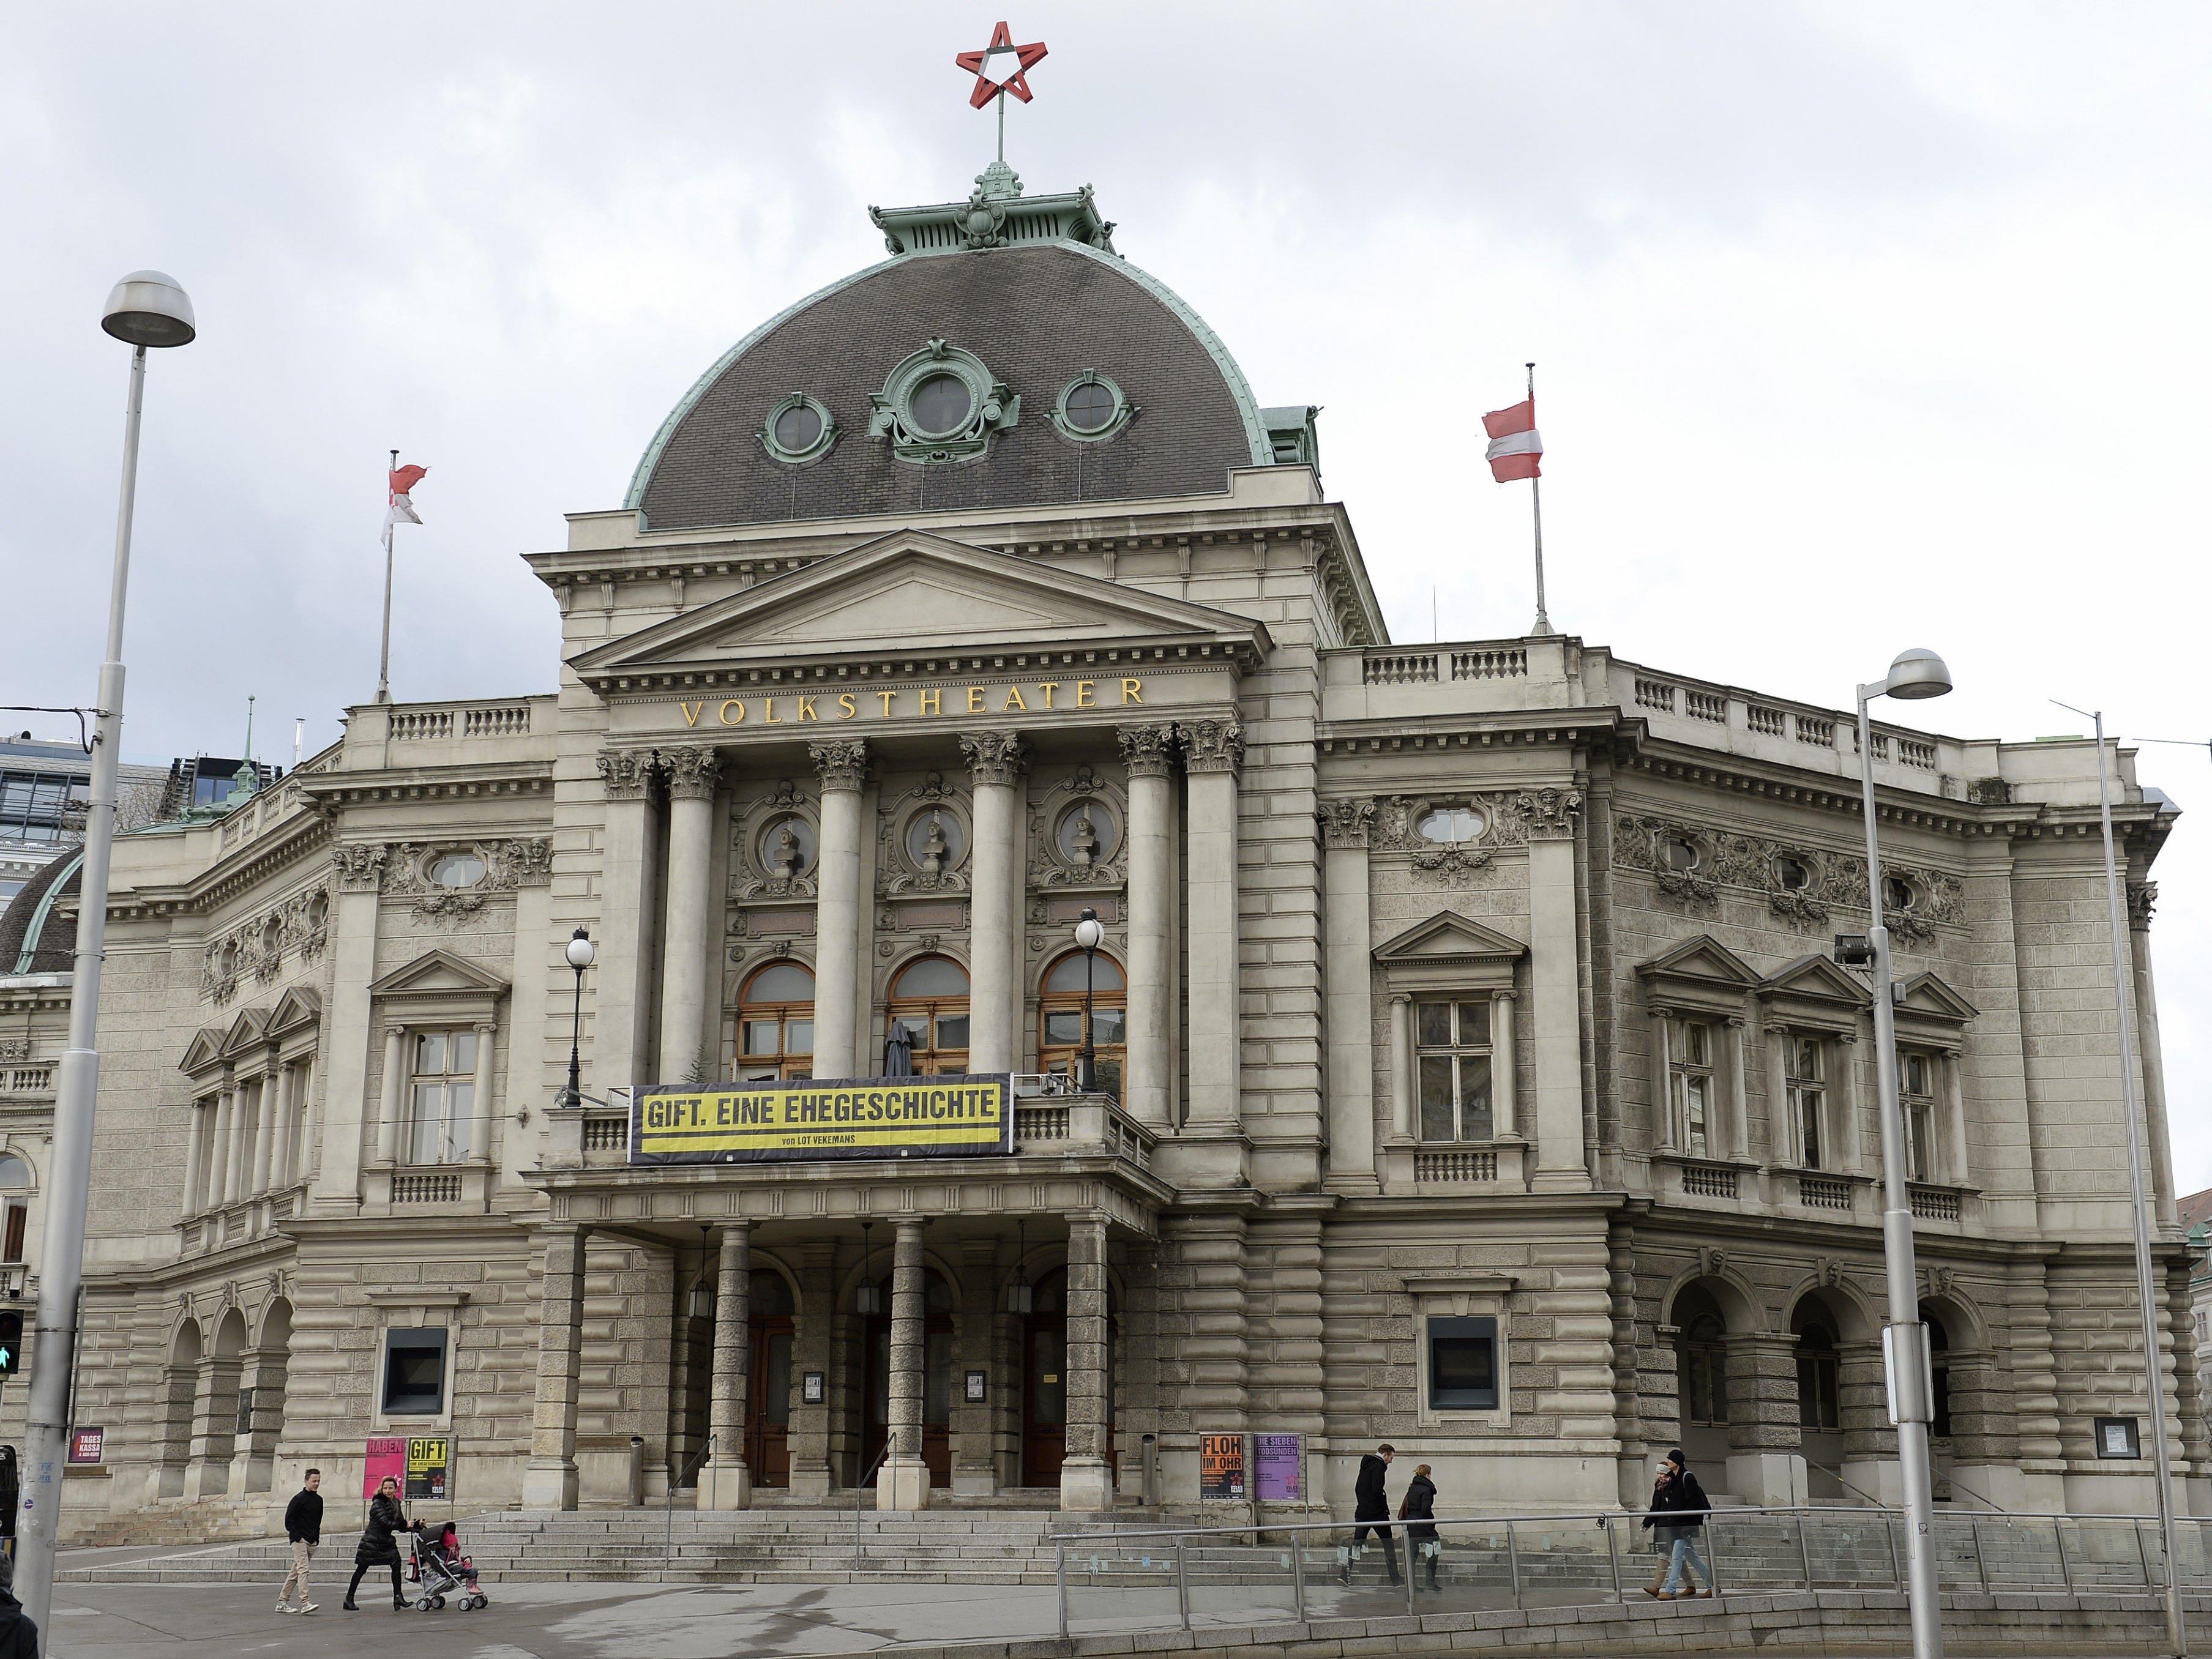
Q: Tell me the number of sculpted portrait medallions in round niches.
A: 3